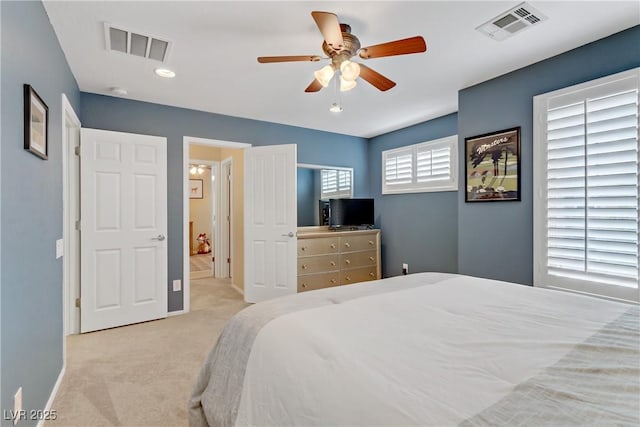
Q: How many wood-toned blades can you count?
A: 5